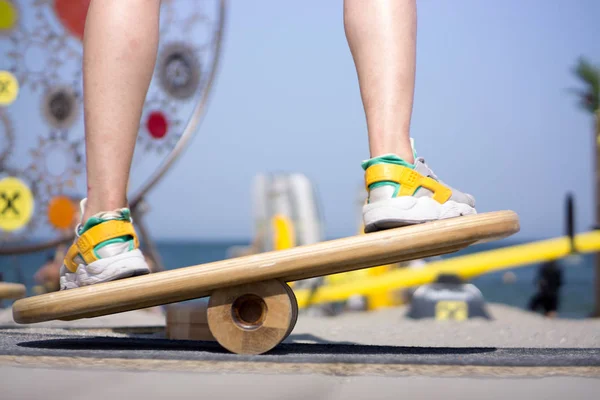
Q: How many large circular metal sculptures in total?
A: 1